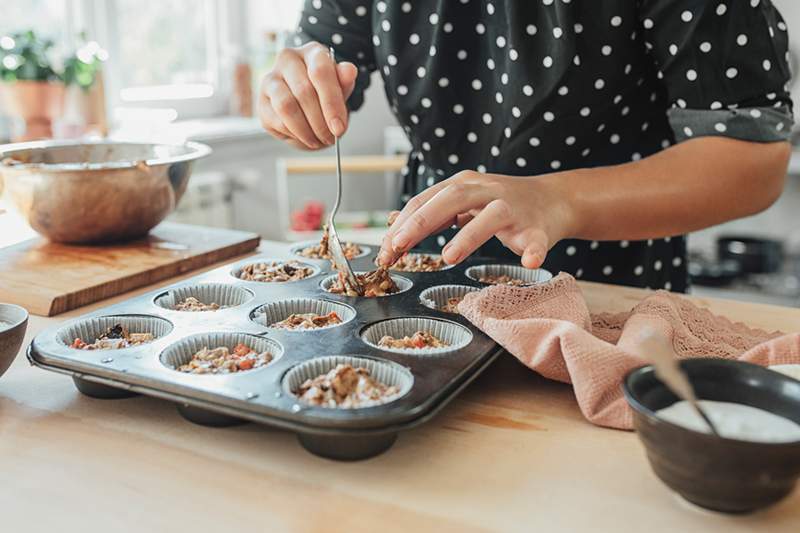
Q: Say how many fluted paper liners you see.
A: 12